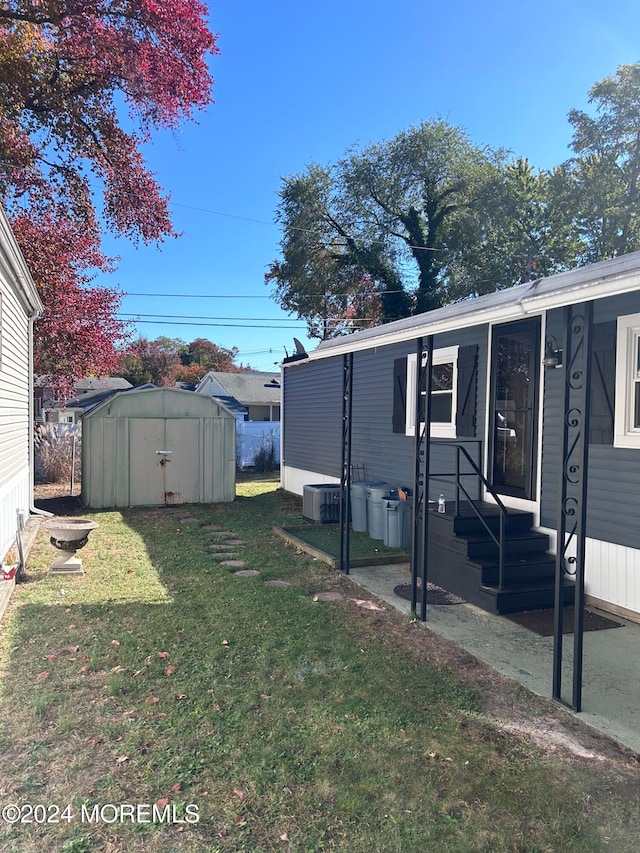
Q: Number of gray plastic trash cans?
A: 3